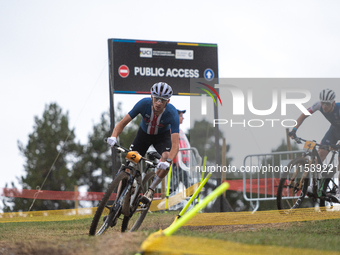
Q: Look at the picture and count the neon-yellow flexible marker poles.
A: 4